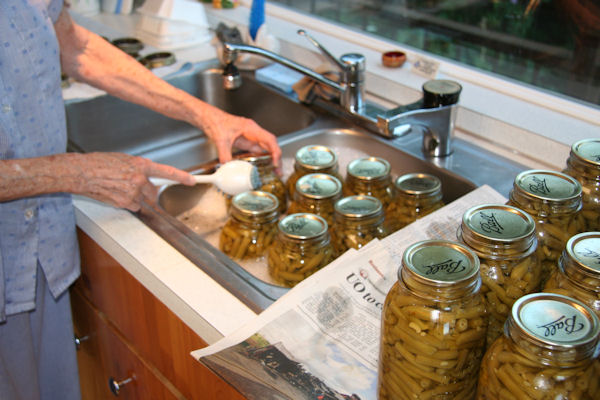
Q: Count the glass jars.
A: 14